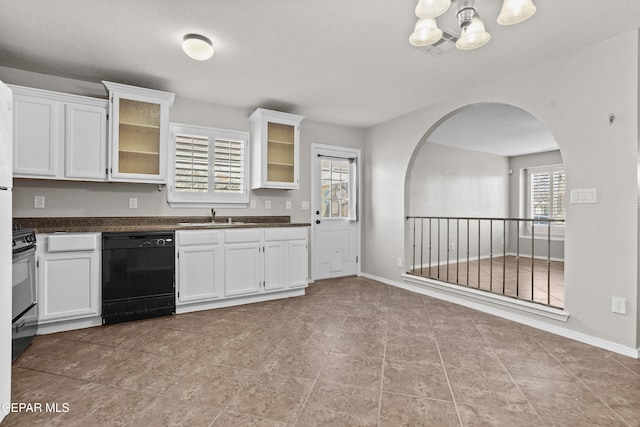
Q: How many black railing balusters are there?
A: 13